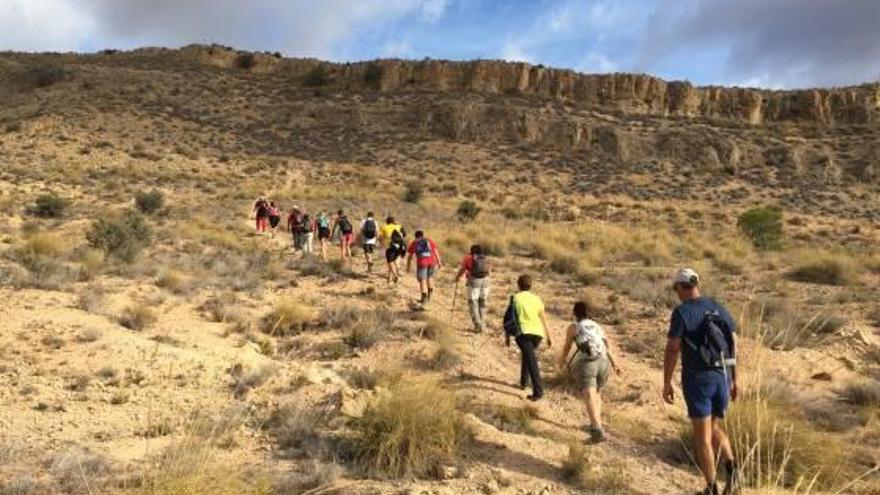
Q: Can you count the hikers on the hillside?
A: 13